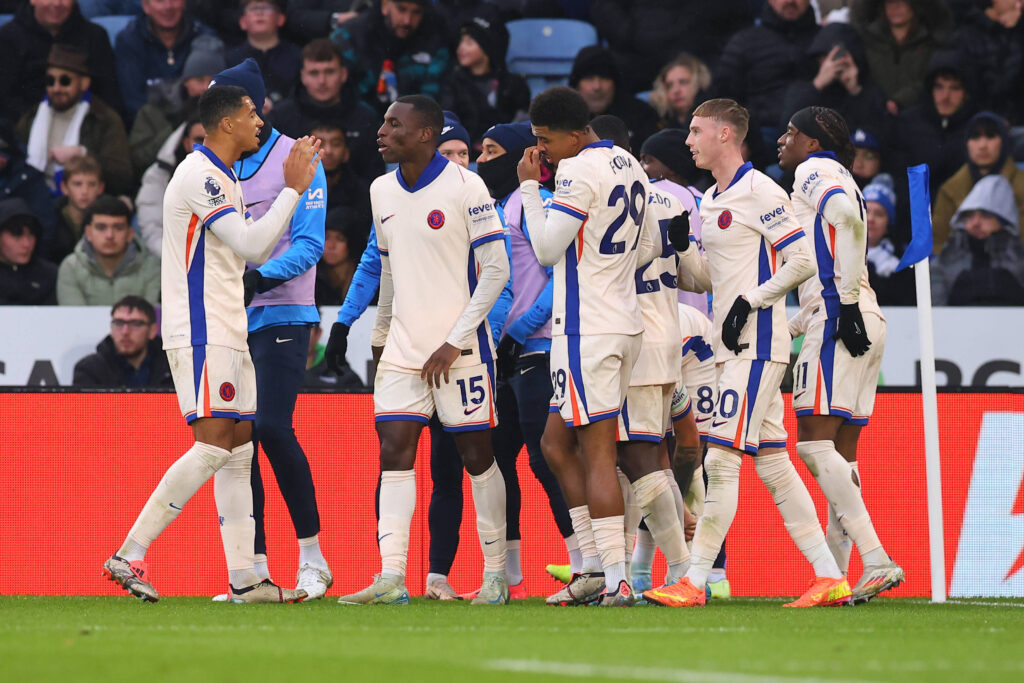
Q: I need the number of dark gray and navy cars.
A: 0